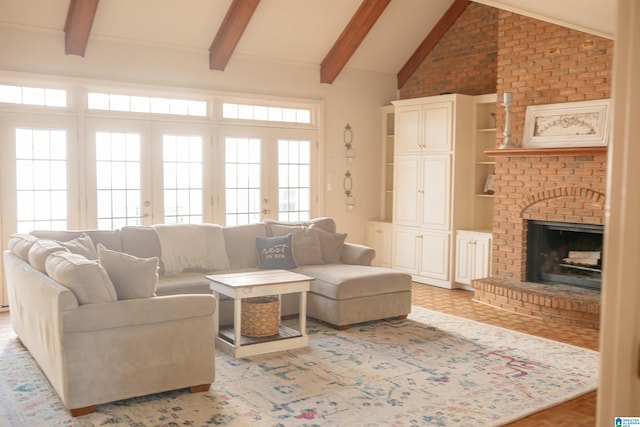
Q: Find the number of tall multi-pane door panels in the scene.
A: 5